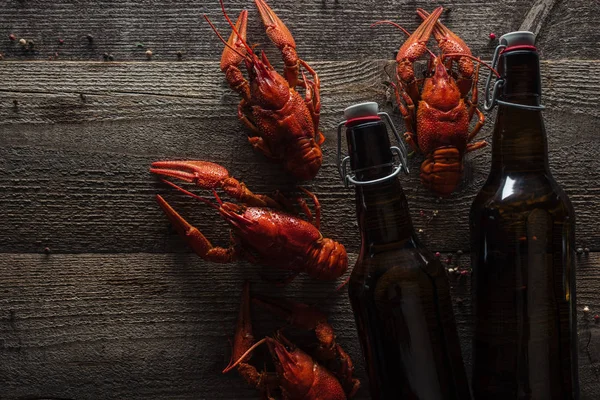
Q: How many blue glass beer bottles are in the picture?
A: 0